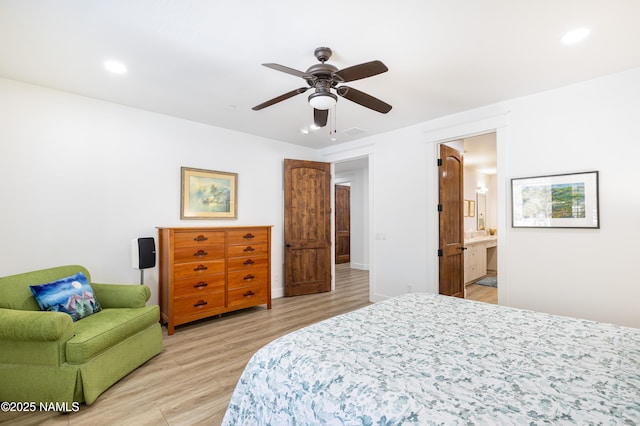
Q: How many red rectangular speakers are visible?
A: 0